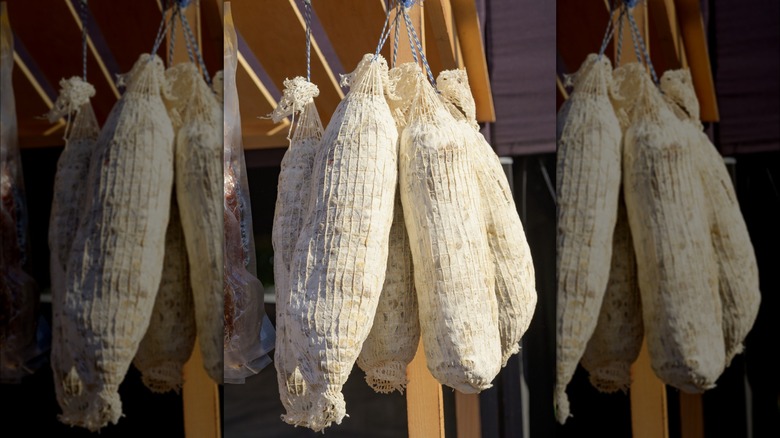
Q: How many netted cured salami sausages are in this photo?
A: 5